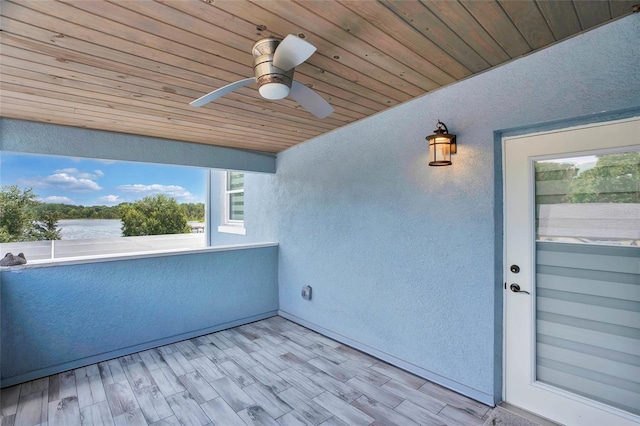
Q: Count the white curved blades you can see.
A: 3